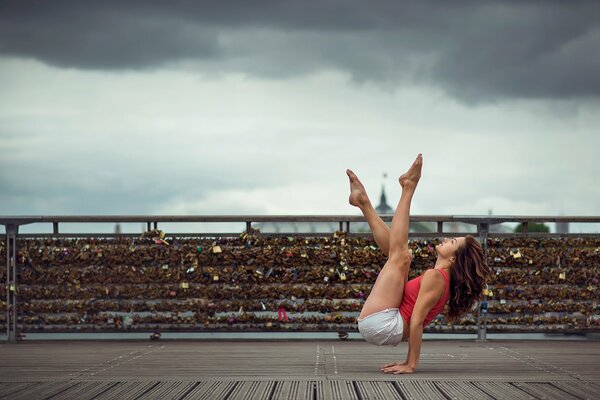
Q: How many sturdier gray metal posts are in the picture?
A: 2